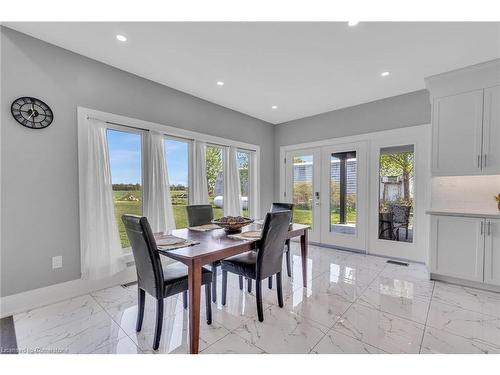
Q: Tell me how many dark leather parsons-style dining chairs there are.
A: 4